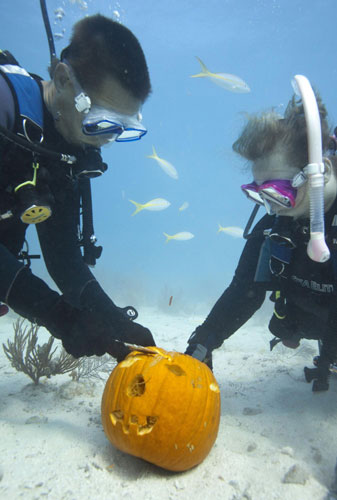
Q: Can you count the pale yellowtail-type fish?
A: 6